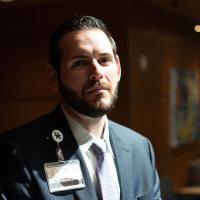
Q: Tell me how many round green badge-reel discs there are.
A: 0